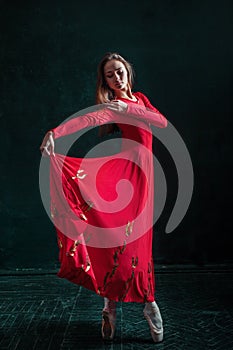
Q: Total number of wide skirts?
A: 1